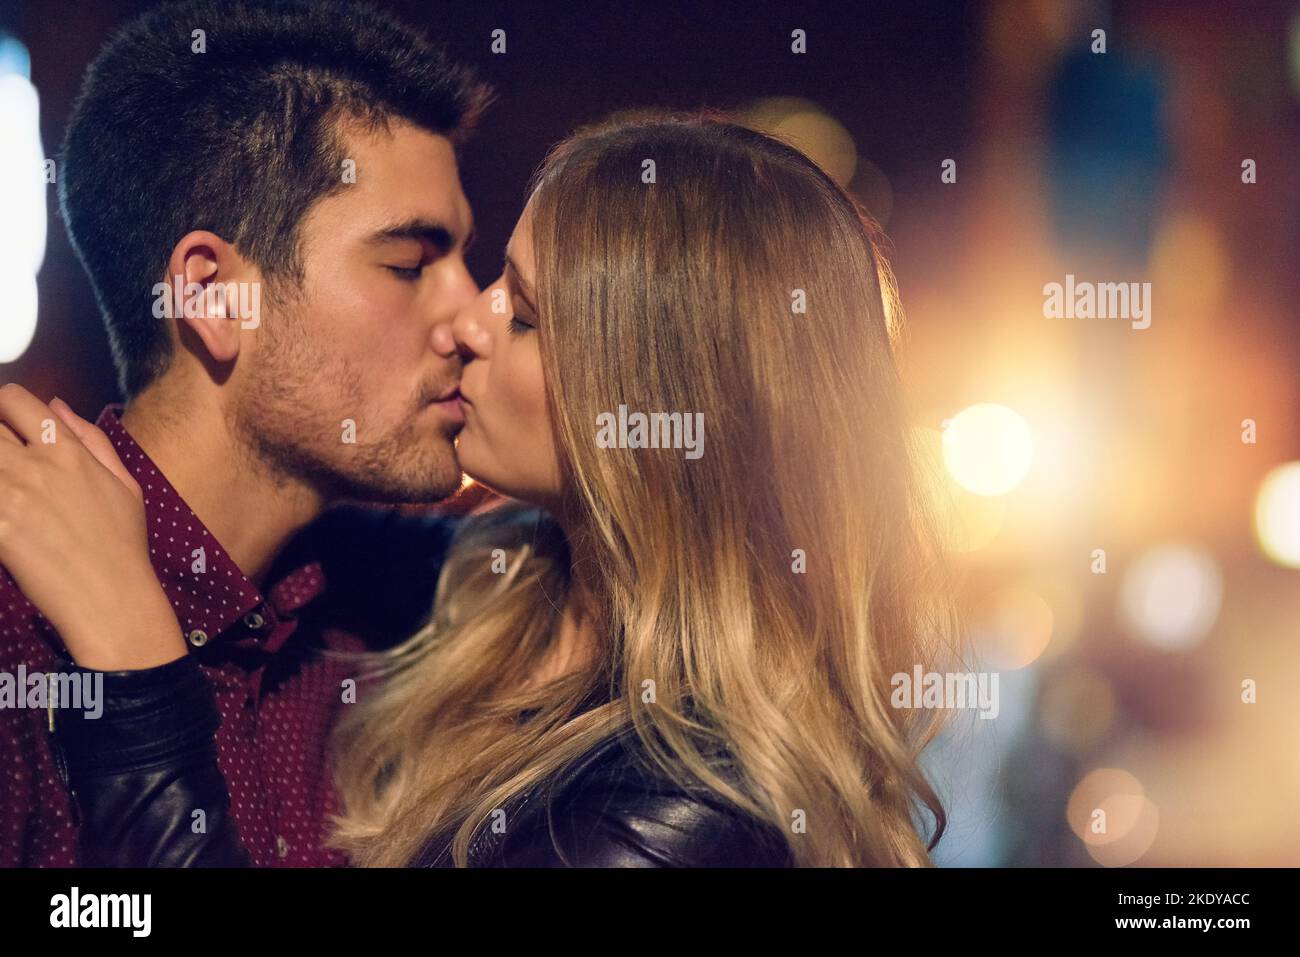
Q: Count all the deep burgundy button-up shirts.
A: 1